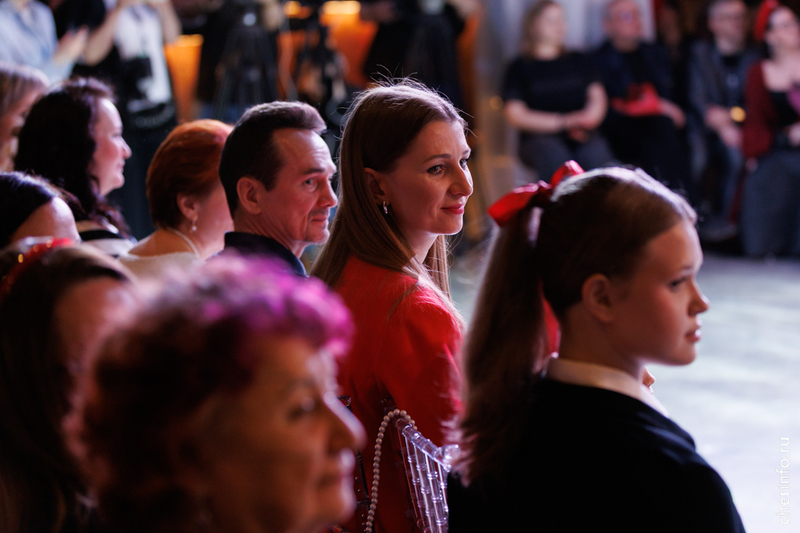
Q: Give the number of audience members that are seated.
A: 13